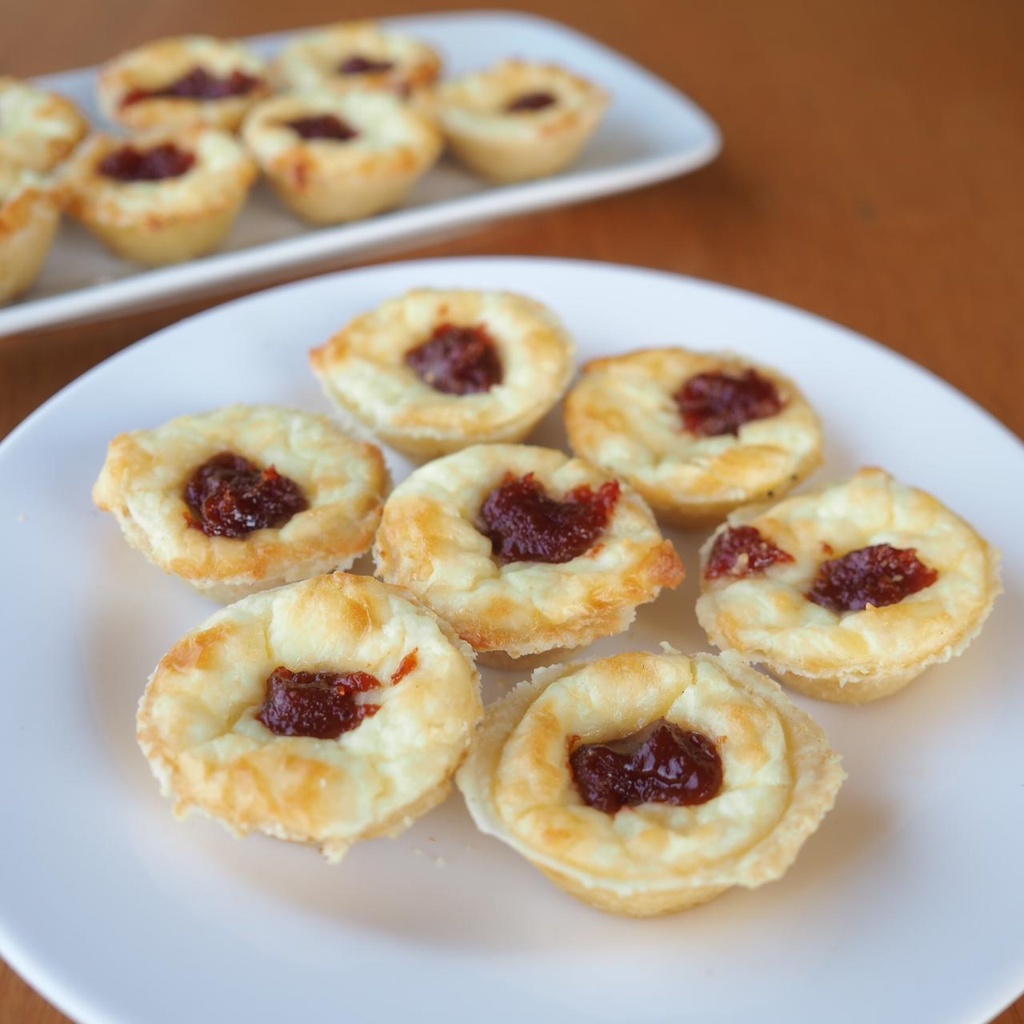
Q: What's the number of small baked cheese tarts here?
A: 14